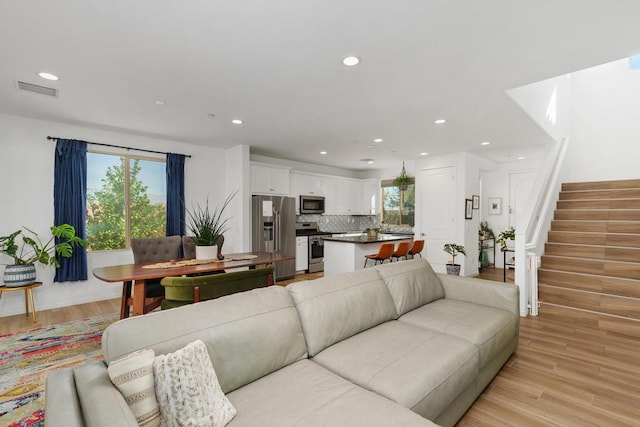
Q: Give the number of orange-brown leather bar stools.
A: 3